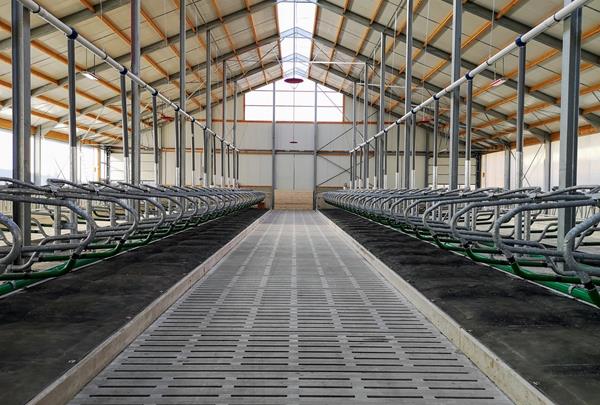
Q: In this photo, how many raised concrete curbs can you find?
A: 2